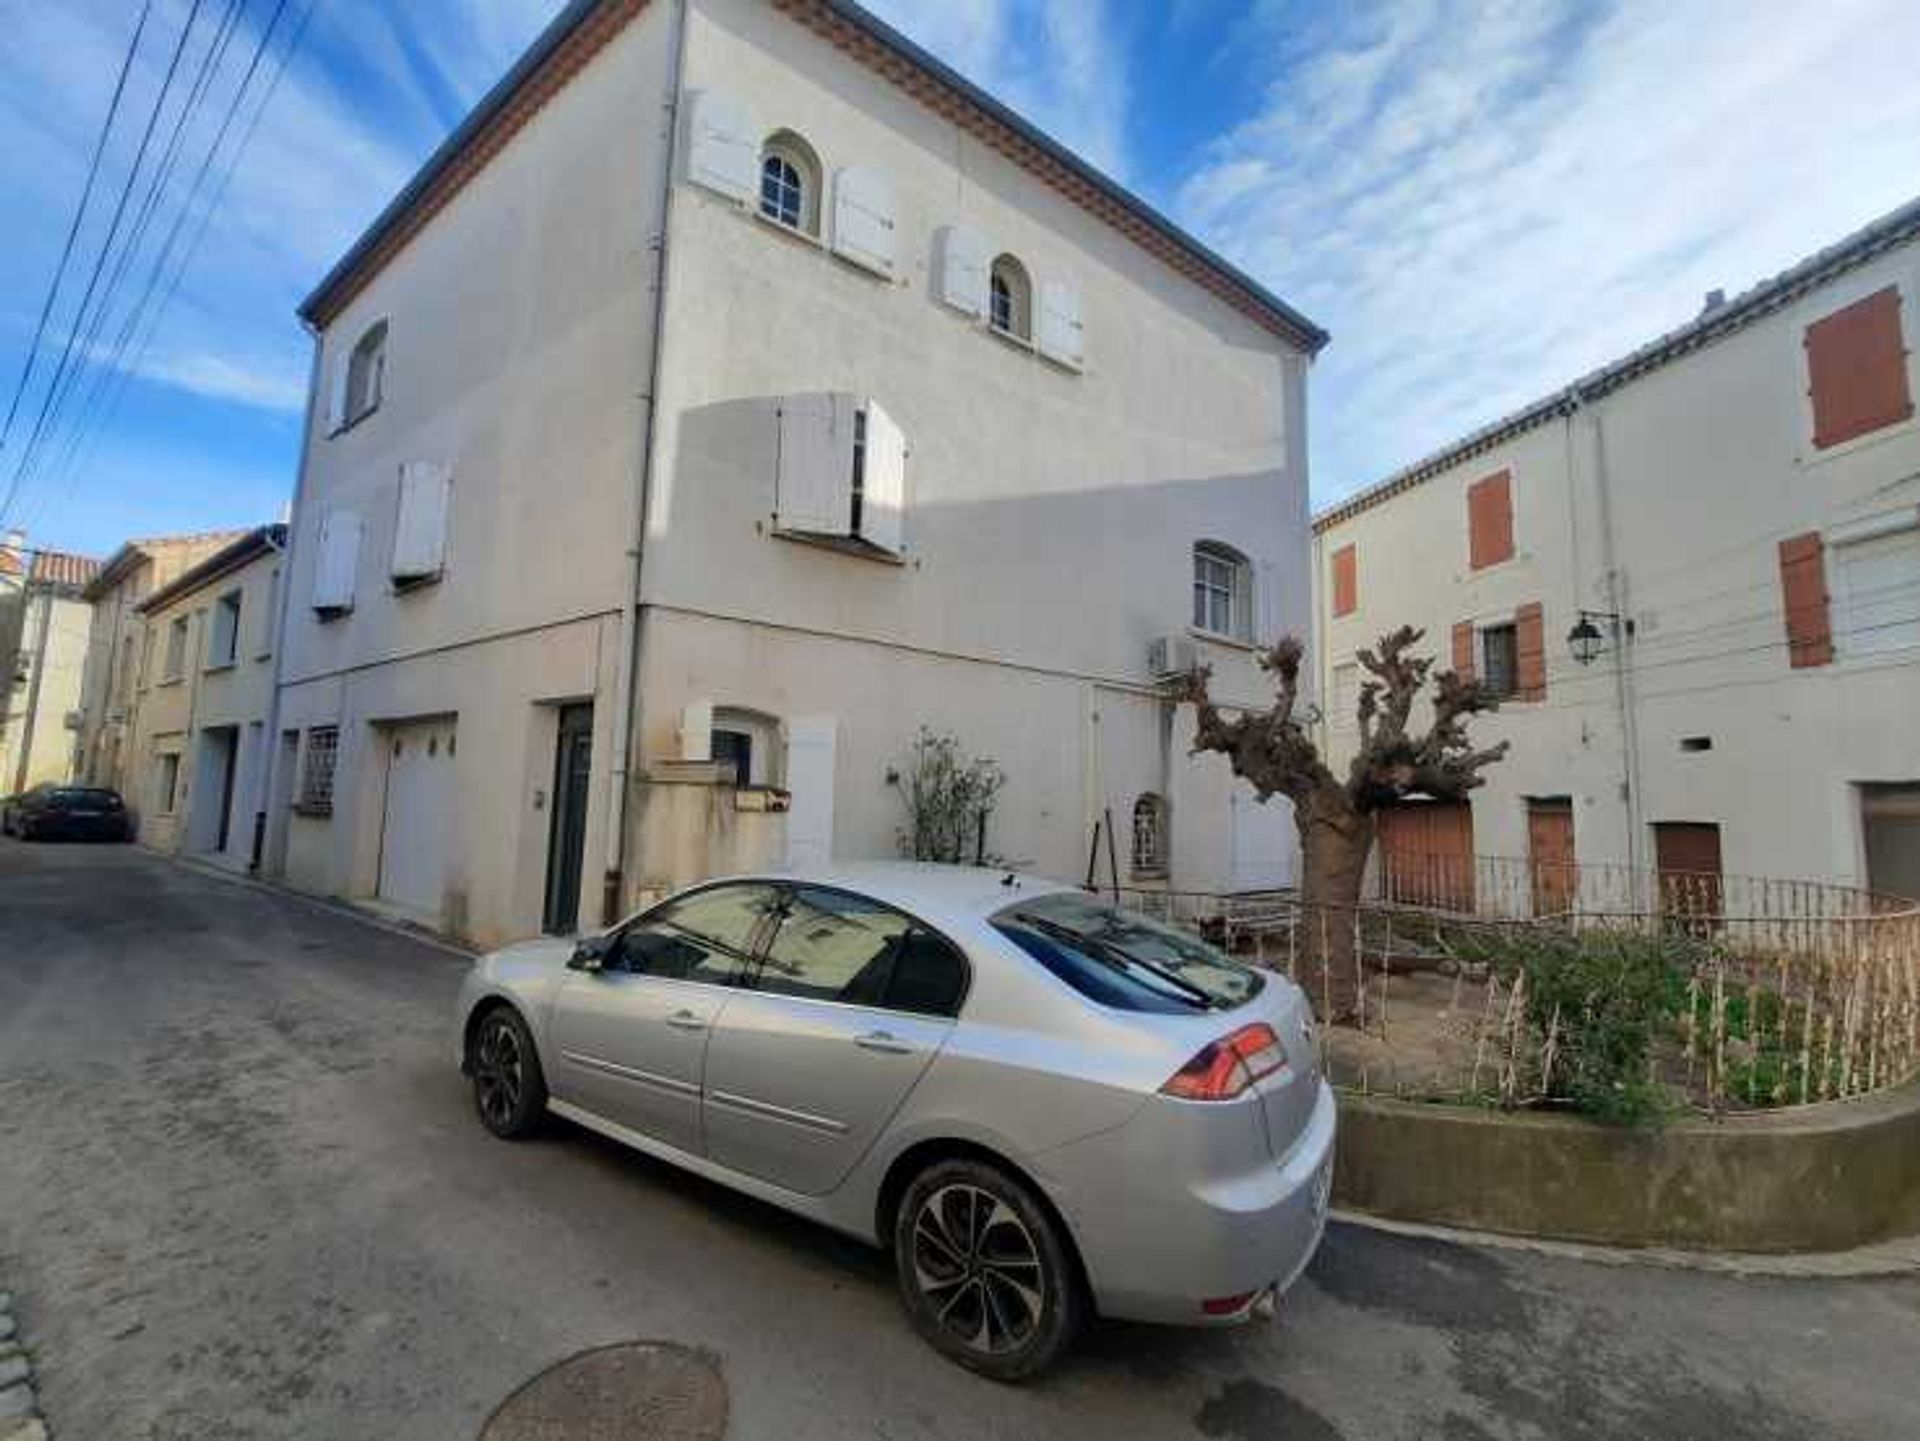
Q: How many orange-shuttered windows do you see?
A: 5